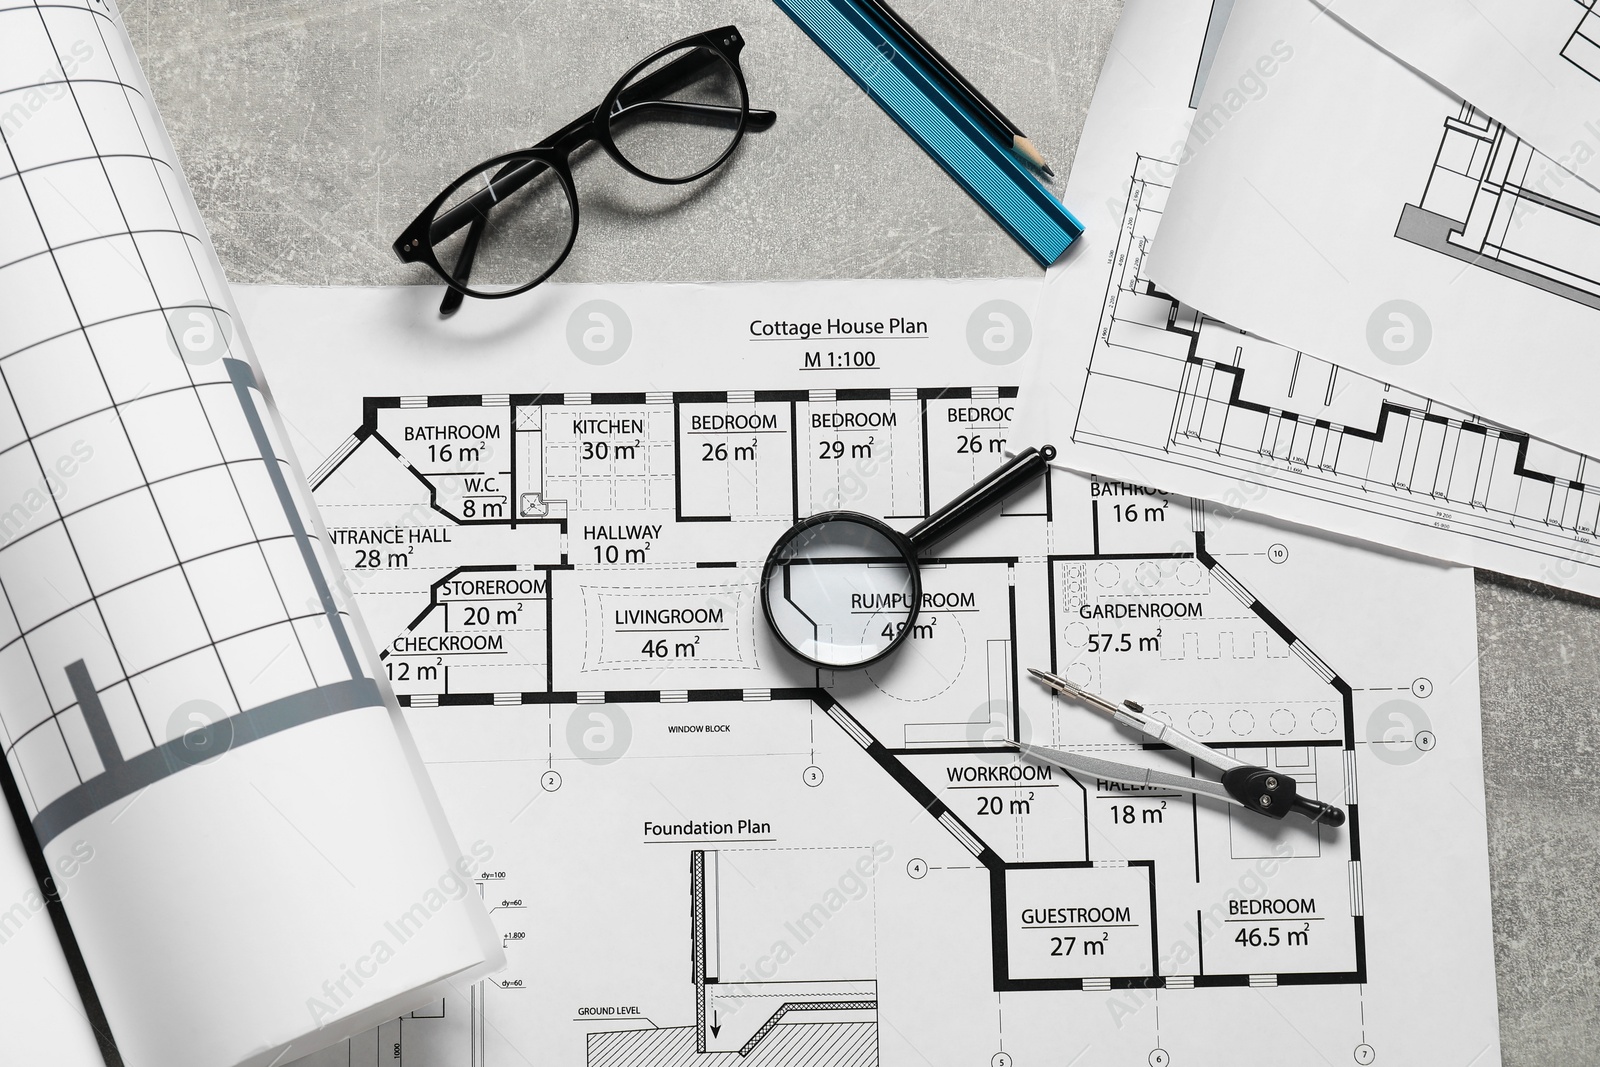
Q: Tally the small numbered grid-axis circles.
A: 9